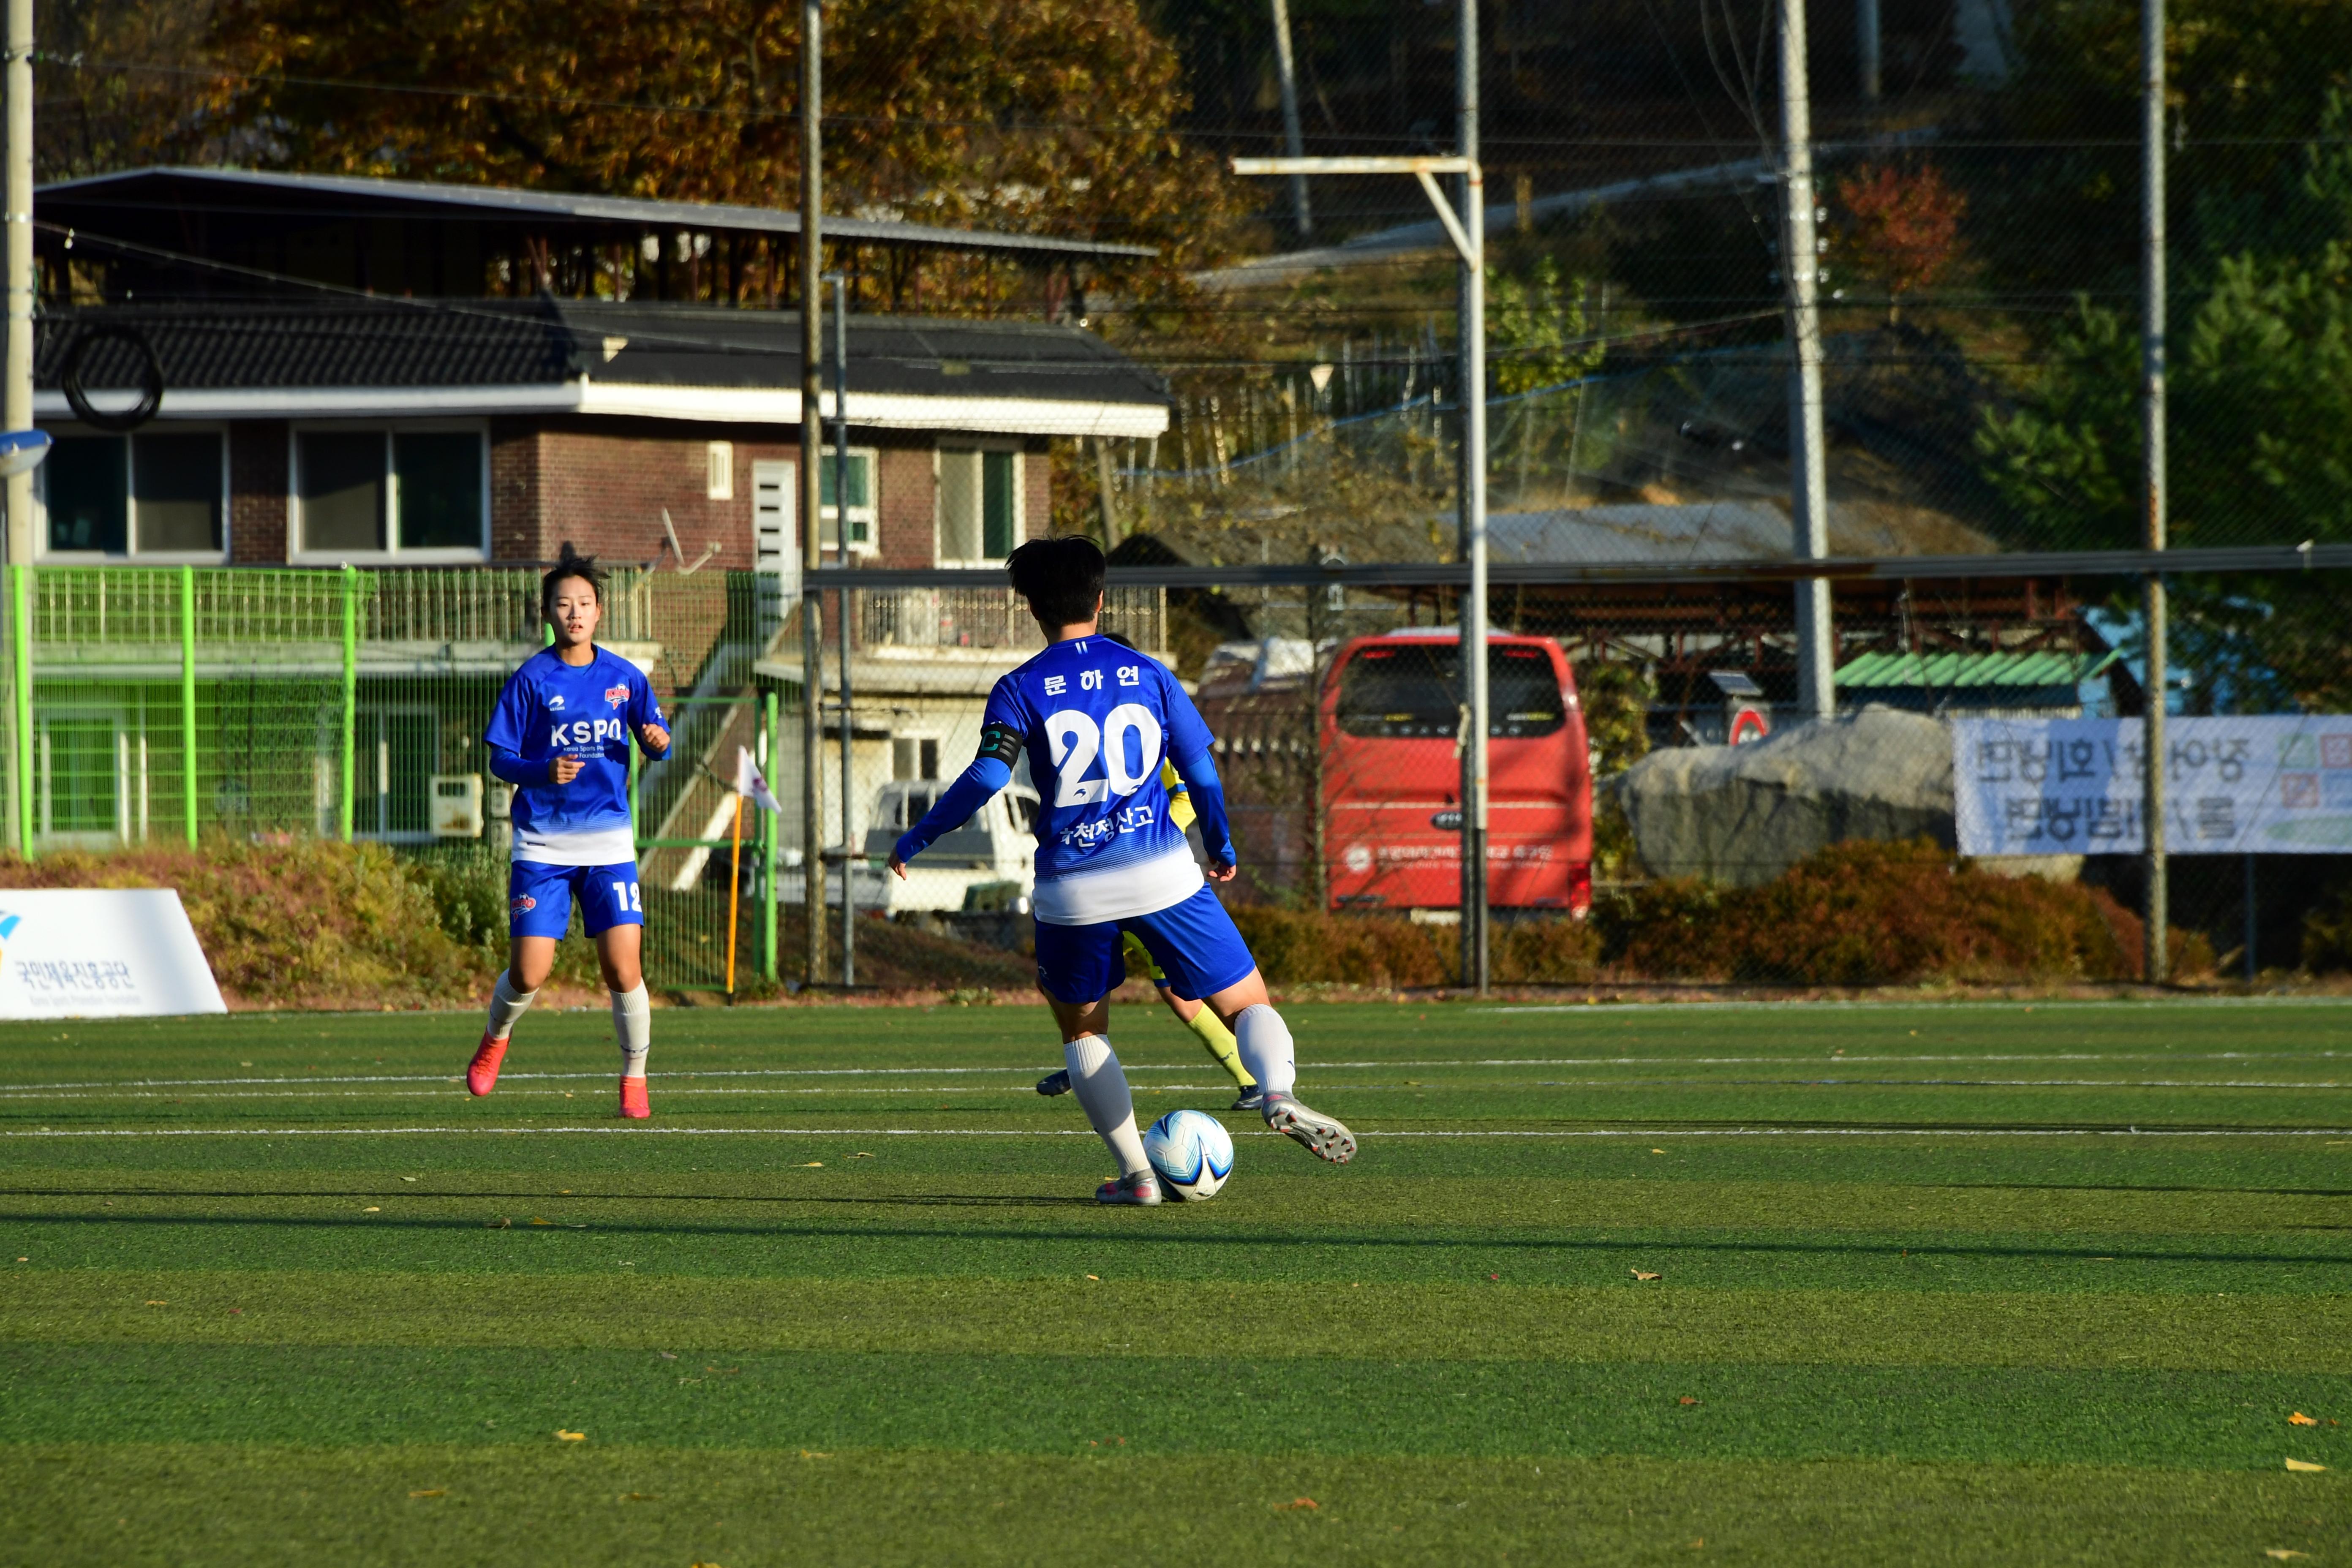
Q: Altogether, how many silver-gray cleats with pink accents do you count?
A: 2